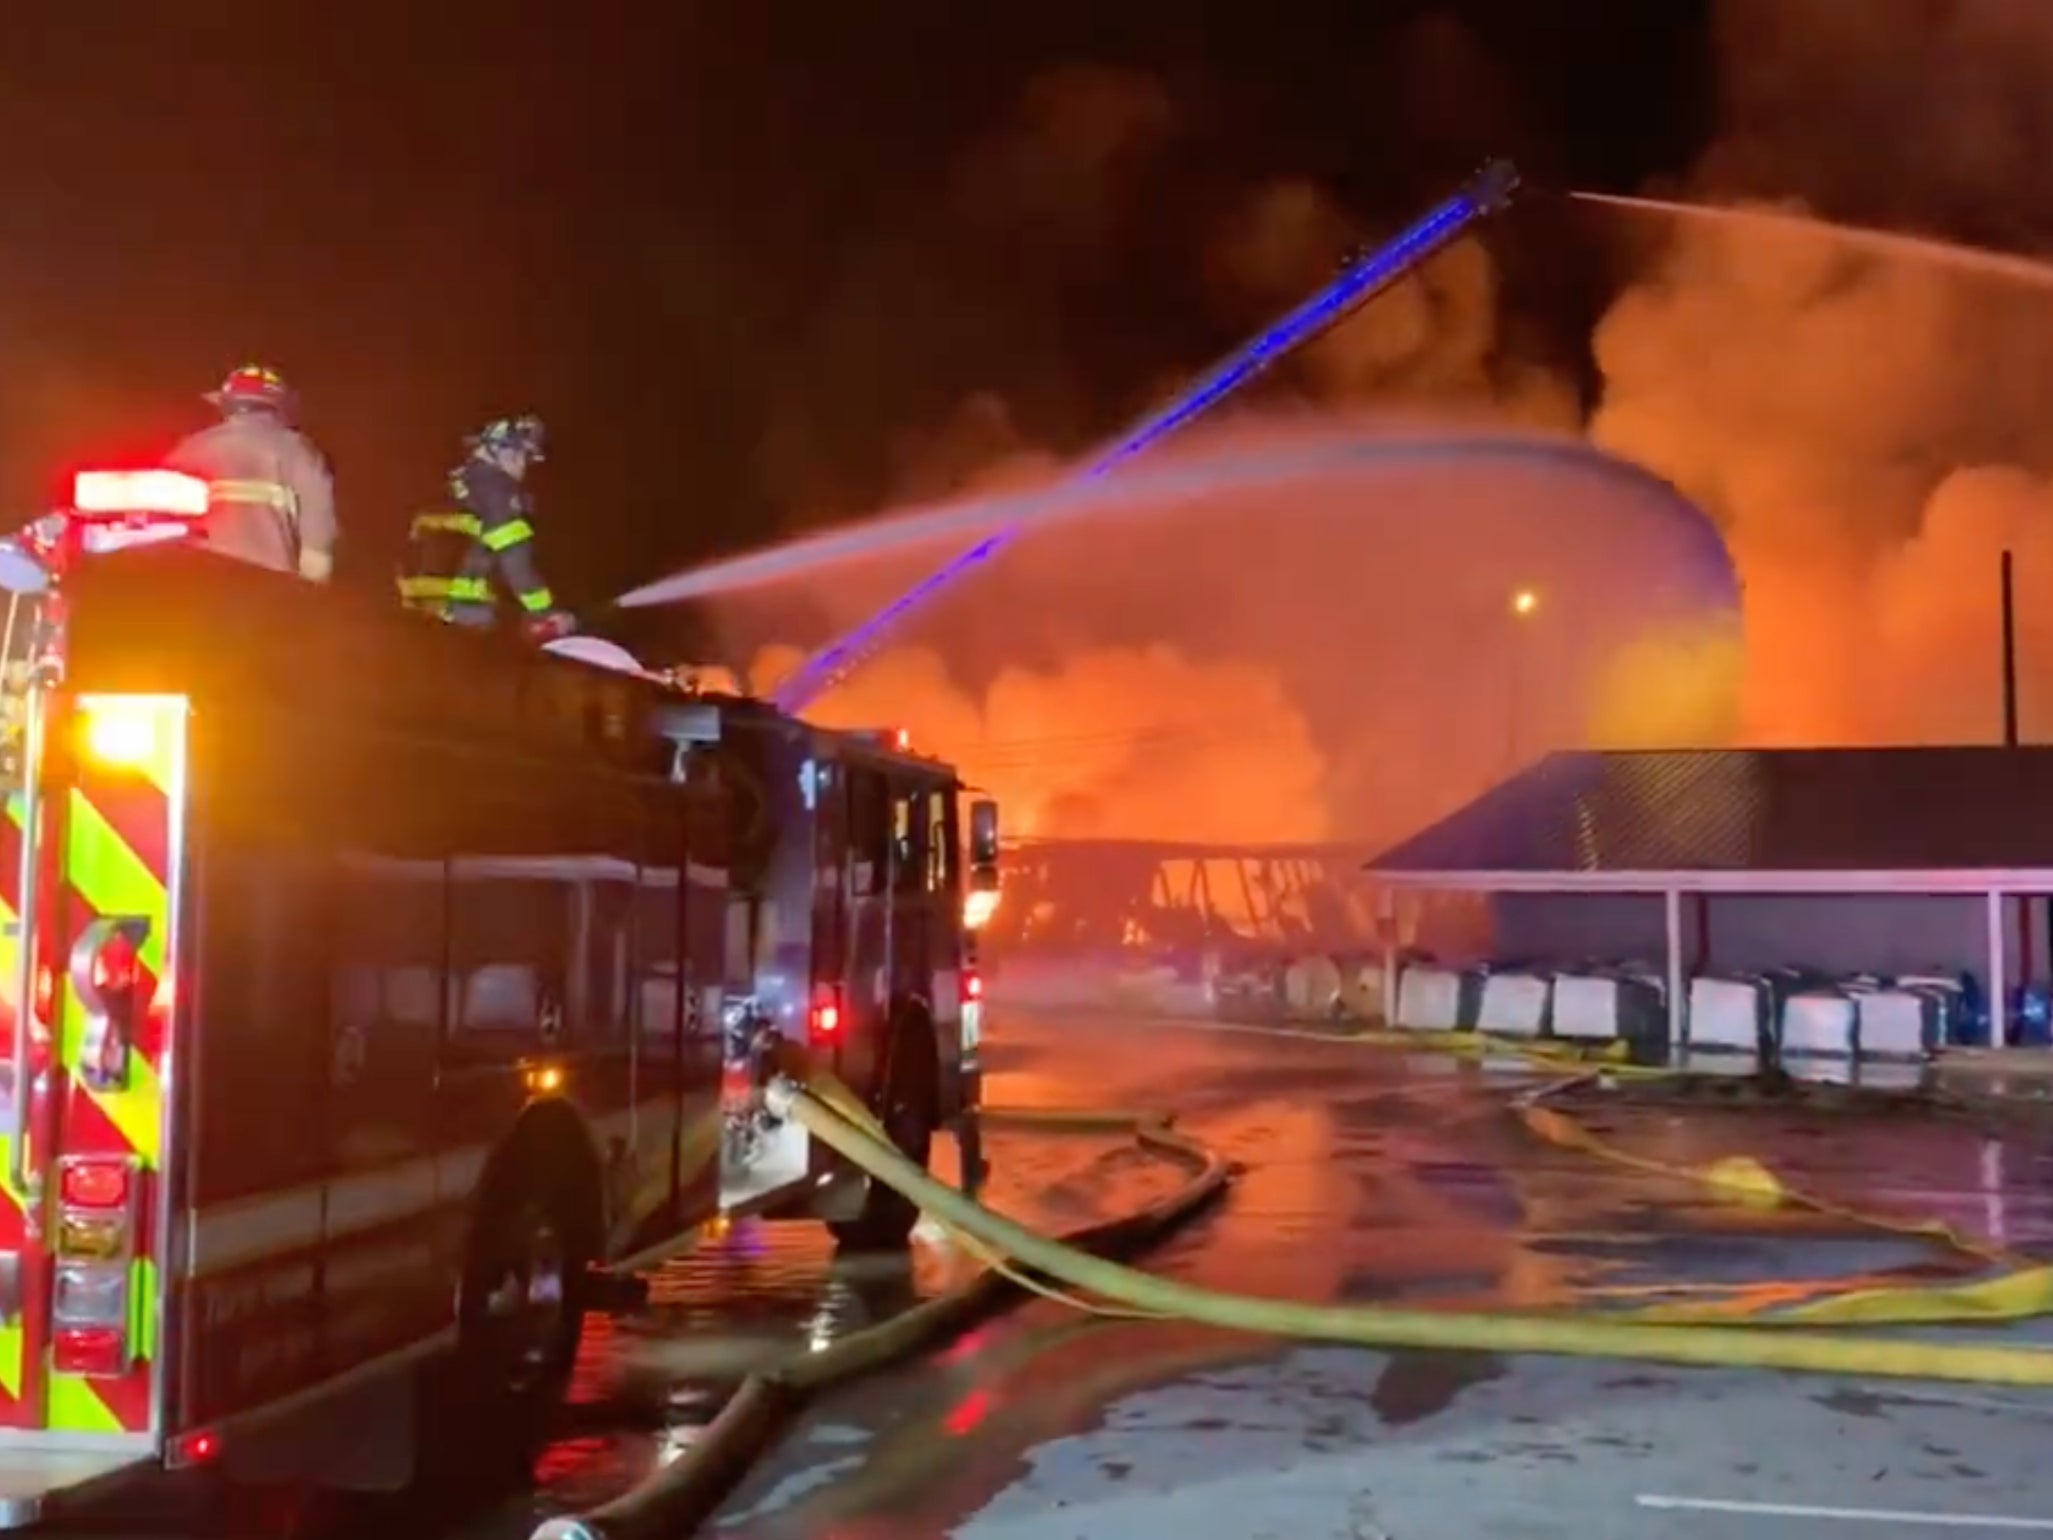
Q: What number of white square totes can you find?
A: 6